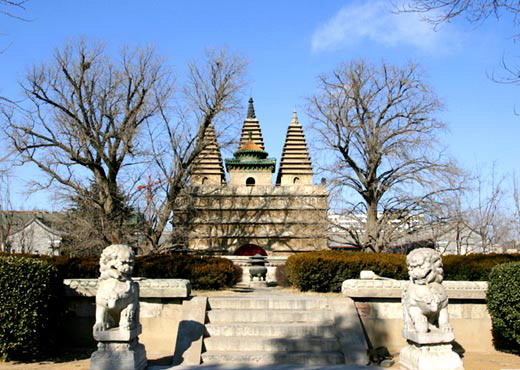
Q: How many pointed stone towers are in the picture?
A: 3